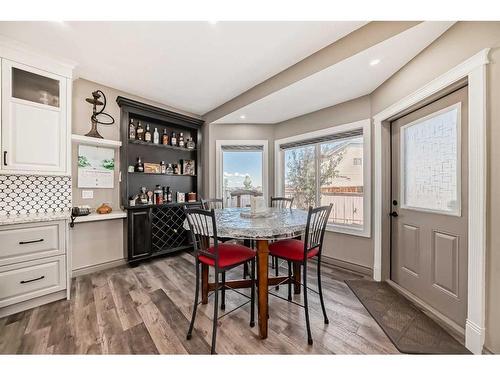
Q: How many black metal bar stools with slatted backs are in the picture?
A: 4